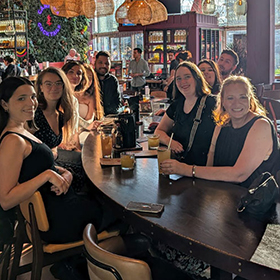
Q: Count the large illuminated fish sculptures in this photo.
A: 0